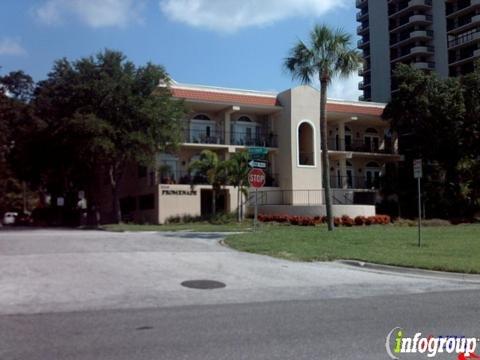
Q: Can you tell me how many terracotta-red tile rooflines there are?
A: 2